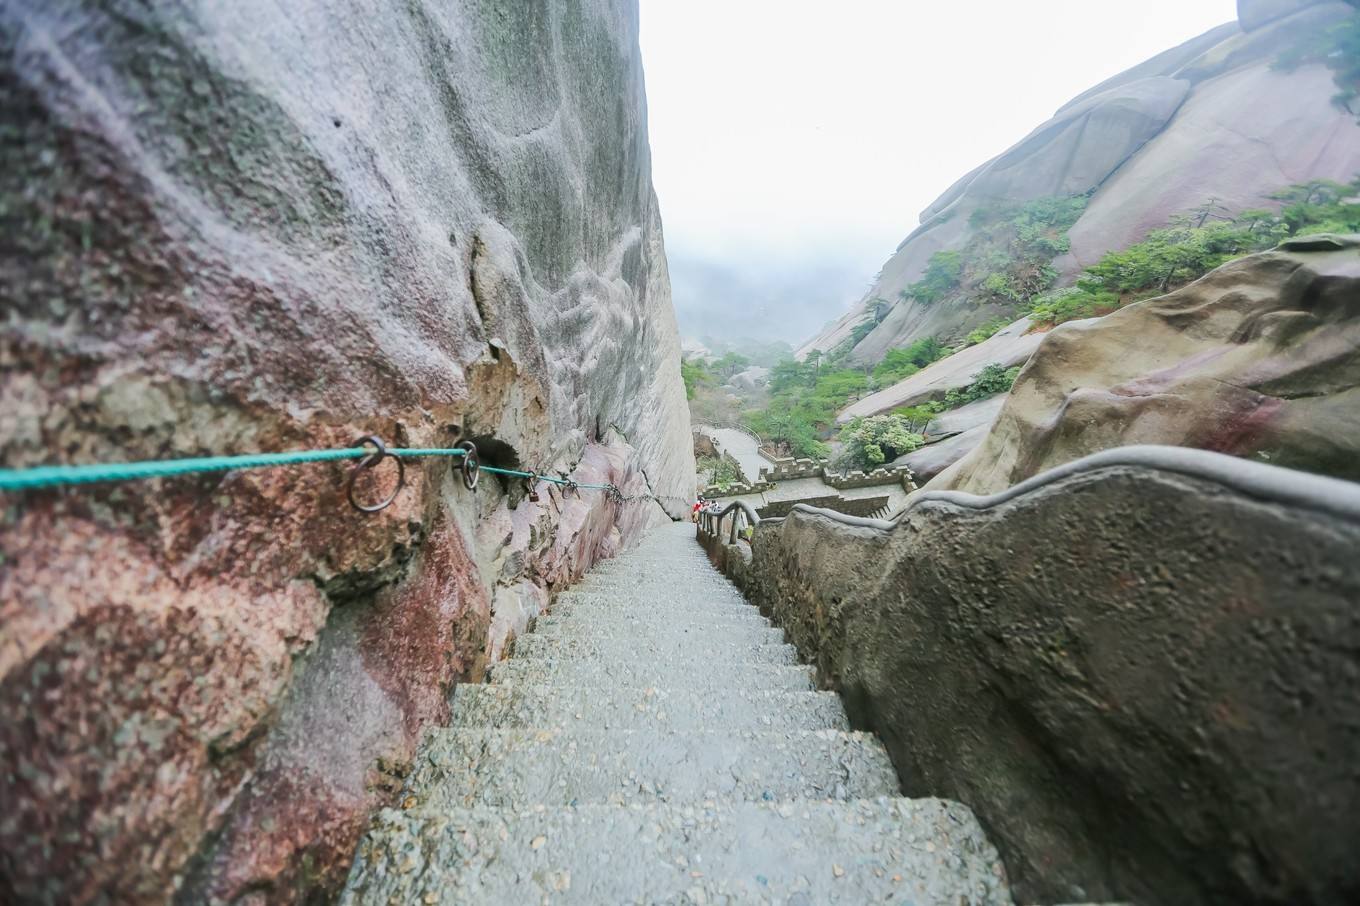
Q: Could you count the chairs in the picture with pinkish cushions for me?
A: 0